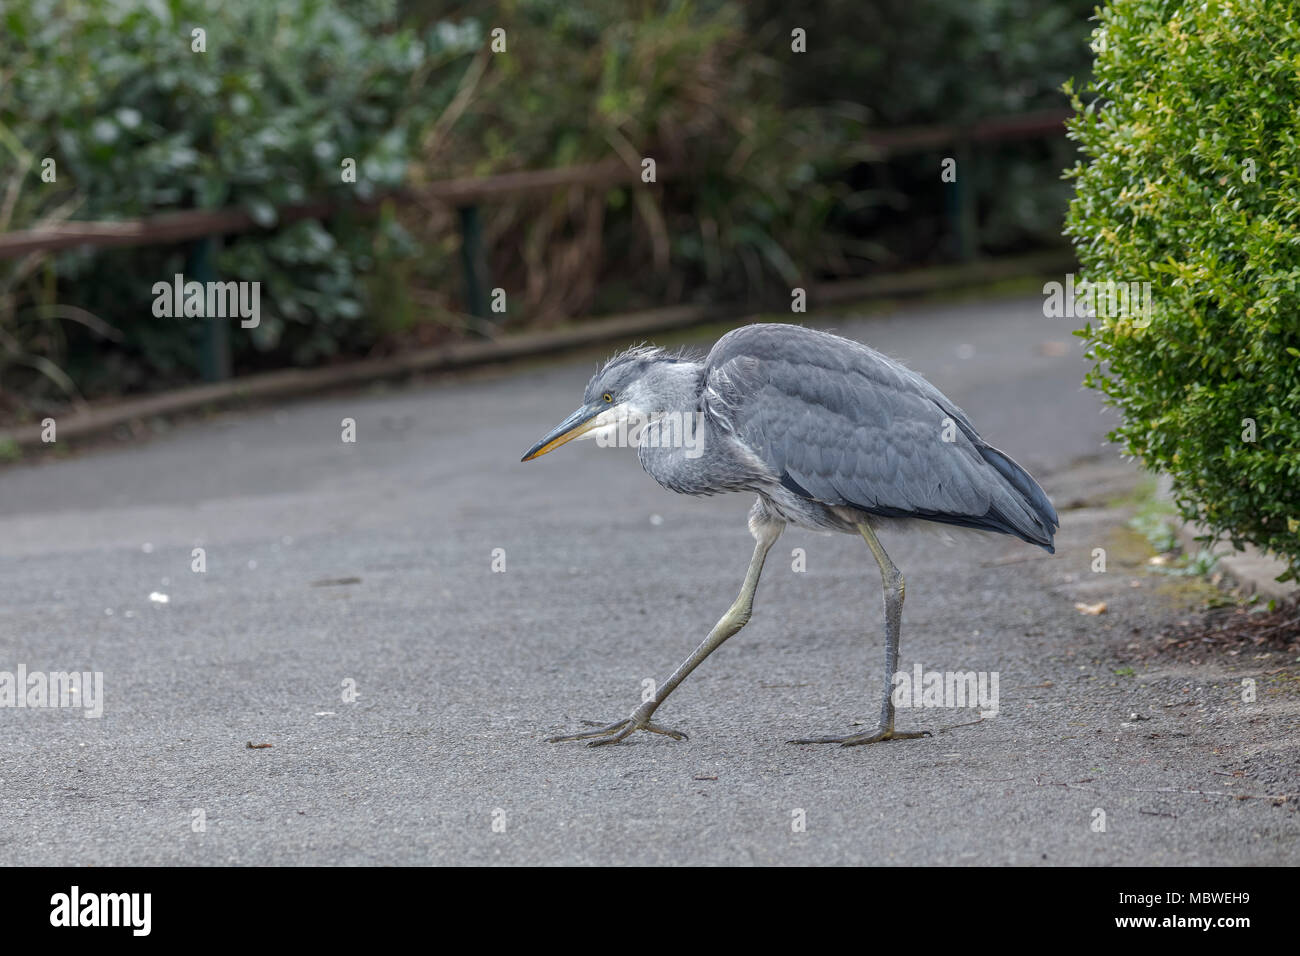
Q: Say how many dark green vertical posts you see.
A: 3